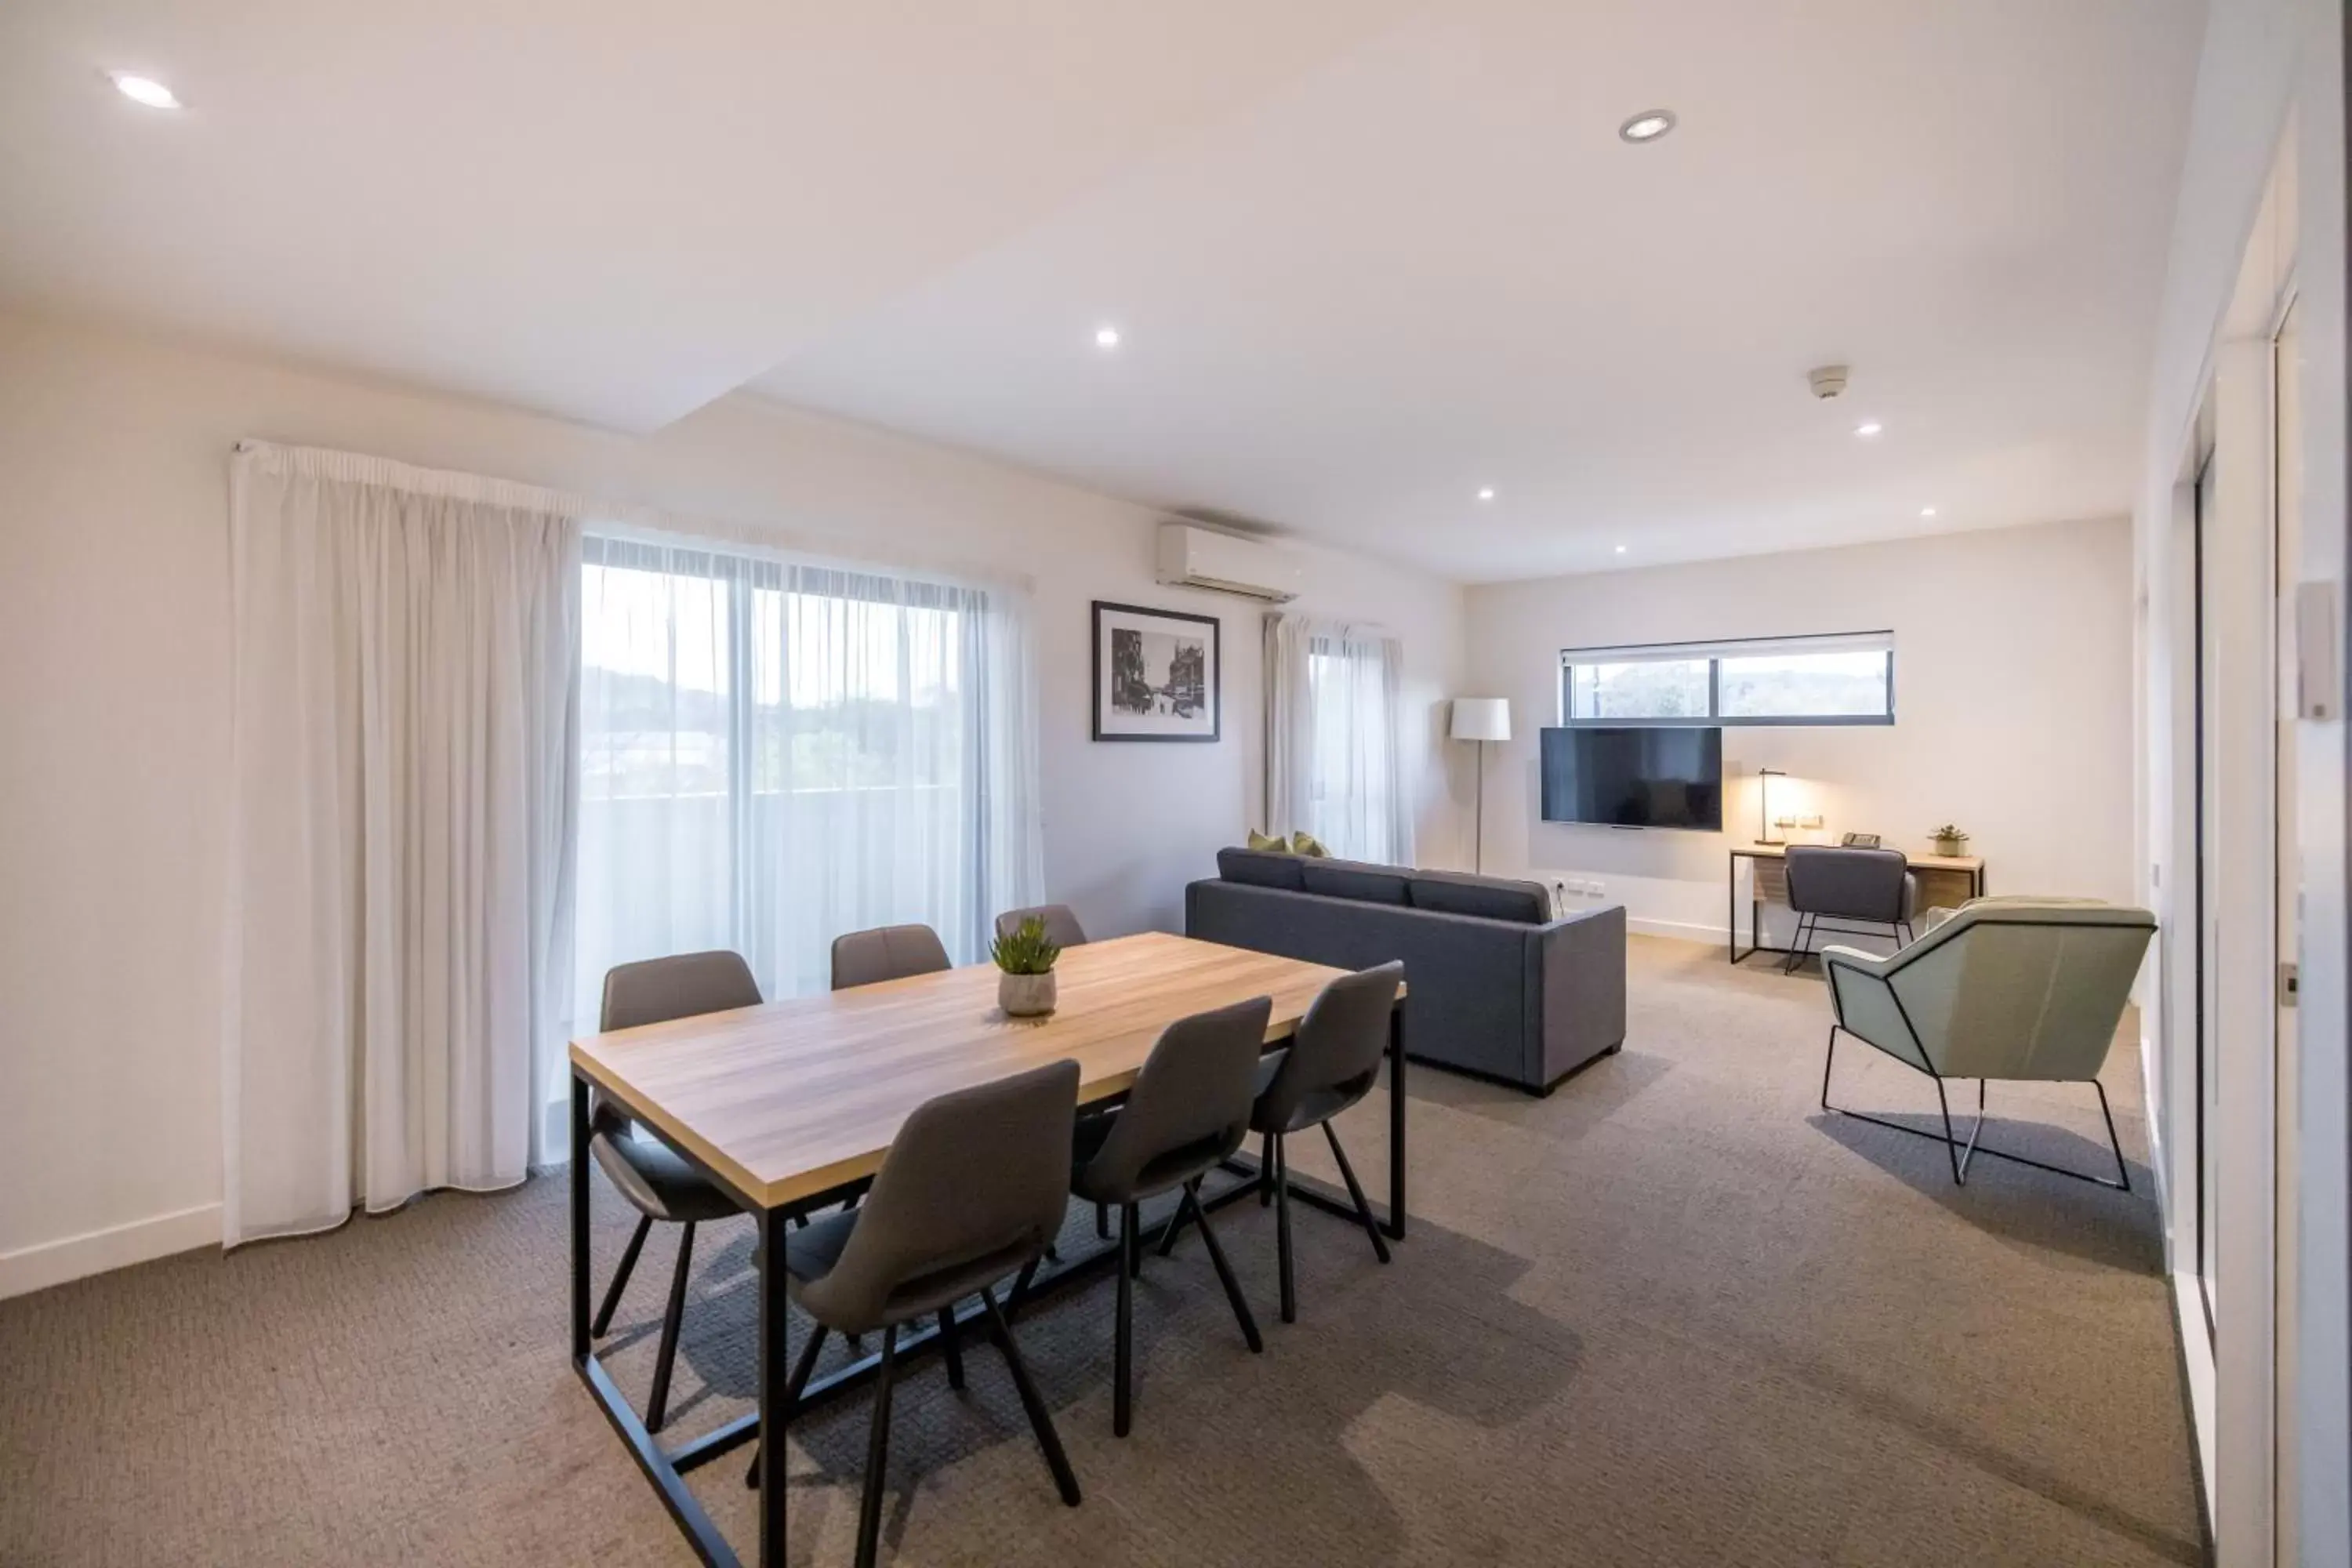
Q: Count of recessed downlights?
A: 7